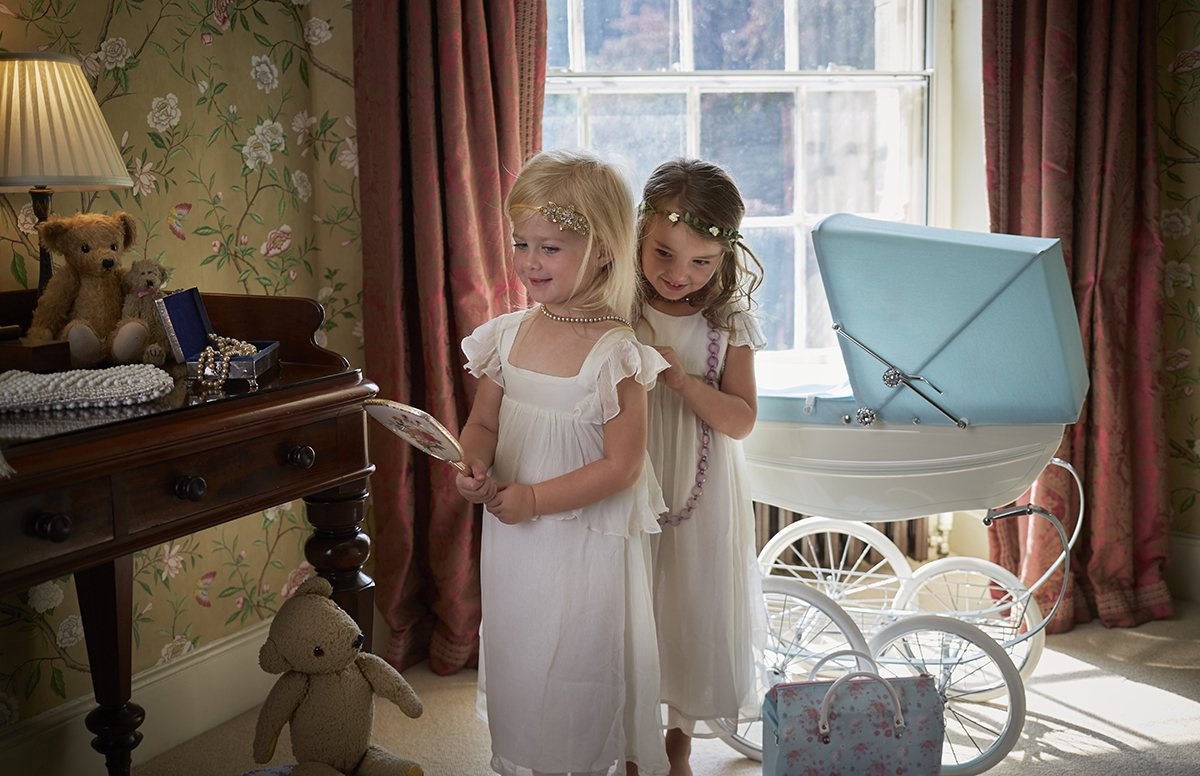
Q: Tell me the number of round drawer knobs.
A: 3